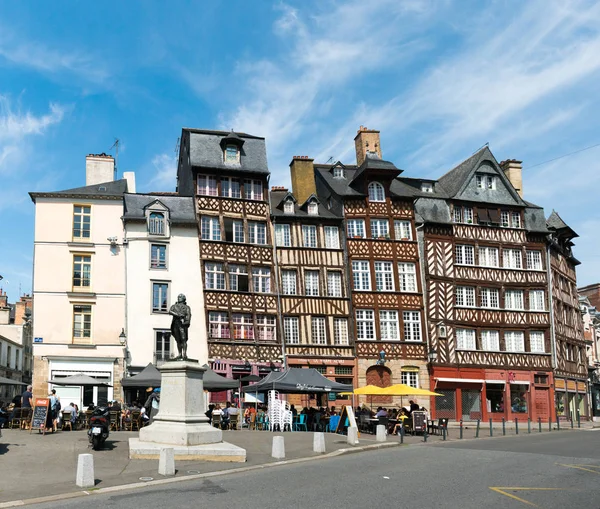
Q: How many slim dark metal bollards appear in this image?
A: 14